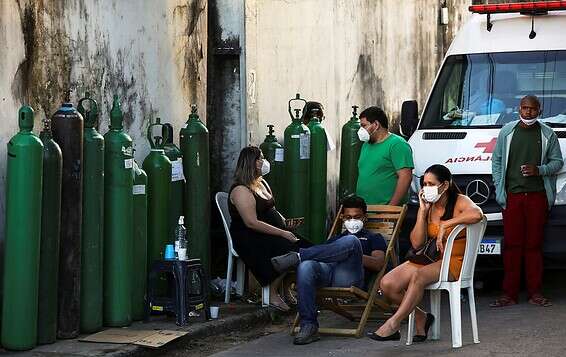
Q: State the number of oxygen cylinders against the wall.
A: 13